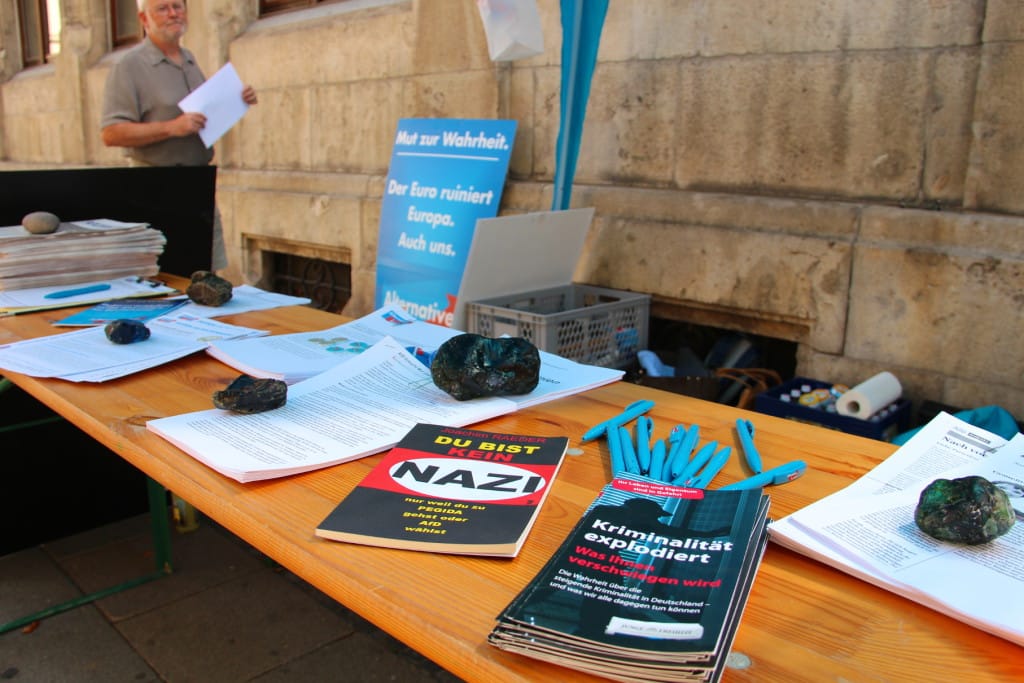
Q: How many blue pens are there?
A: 12